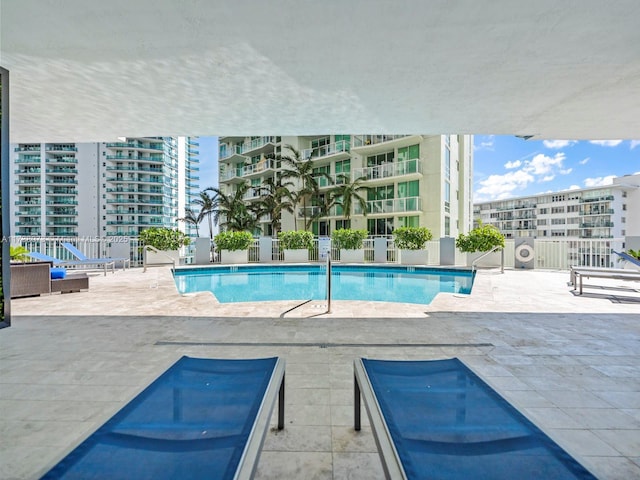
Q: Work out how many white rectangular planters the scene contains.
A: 6